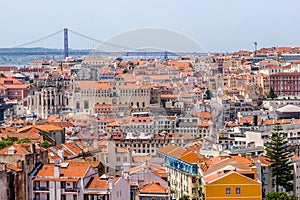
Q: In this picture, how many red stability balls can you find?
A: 0